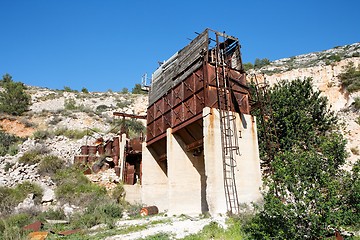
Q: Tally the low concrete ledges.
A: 1